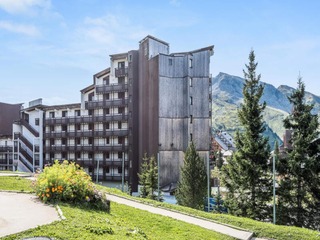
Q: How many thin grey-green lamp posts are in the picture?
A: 5